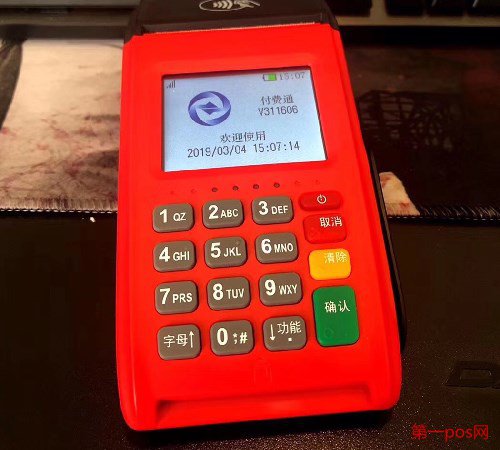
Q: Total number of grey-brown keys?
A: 12